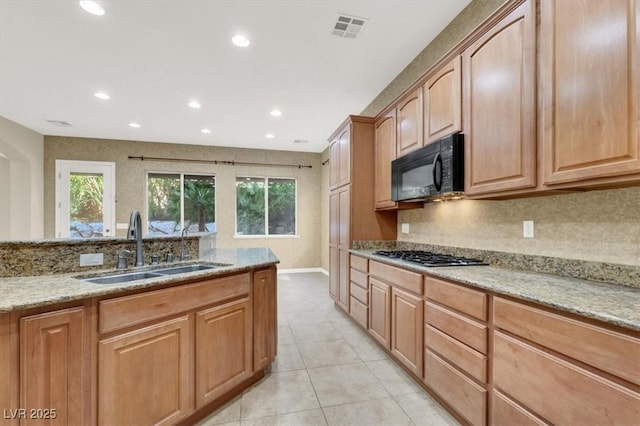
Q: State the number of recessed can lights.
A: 8